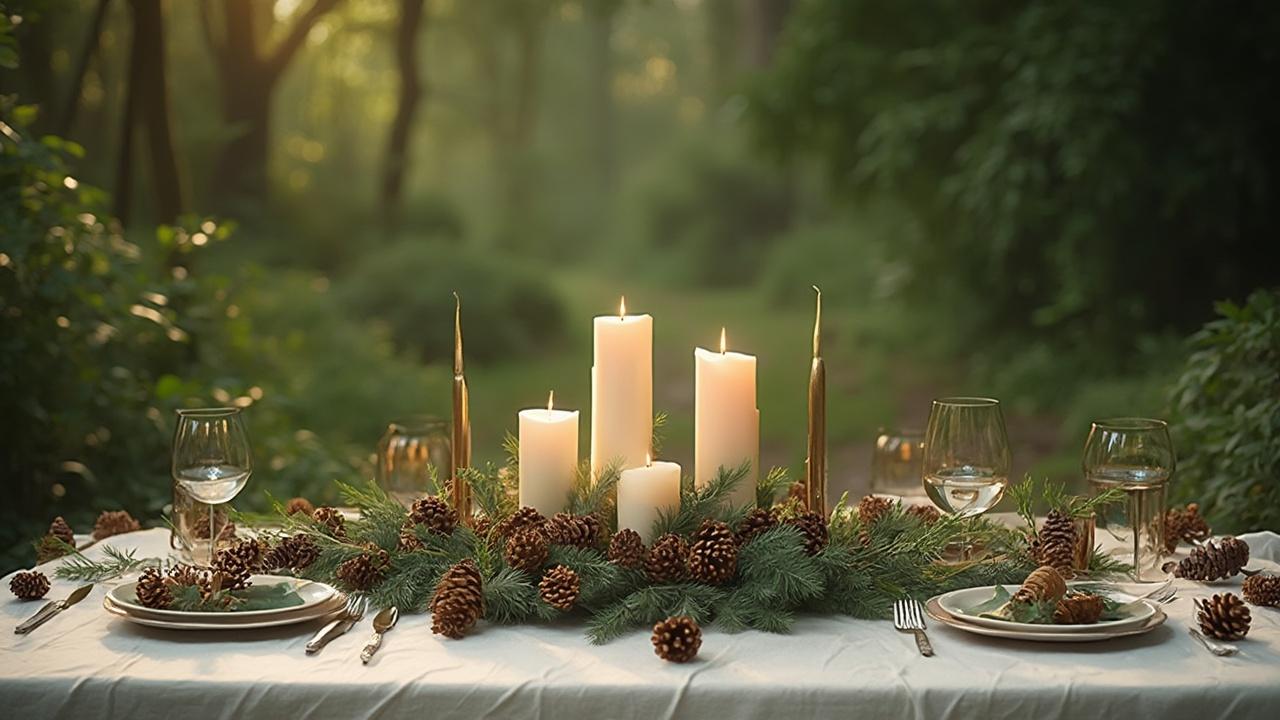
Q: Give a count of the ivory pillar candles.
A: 4